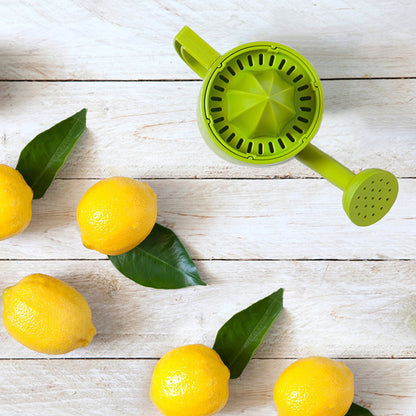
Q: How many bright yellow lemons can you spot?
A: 5